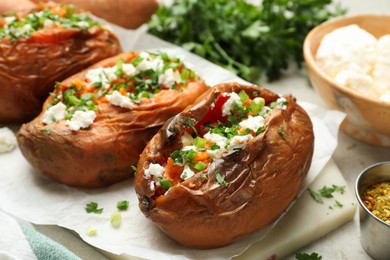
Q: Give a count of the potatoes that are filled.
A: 3